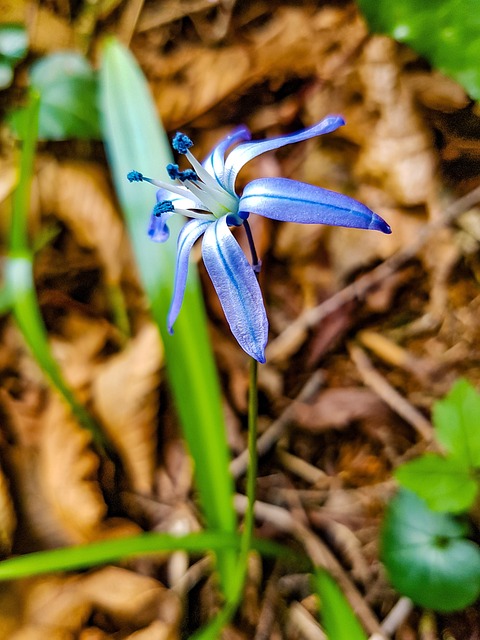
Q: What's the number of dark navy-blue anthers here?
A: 5